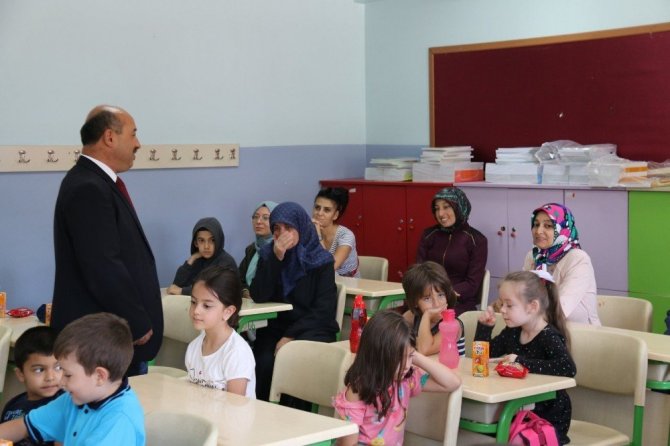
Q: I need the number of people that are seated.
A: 12